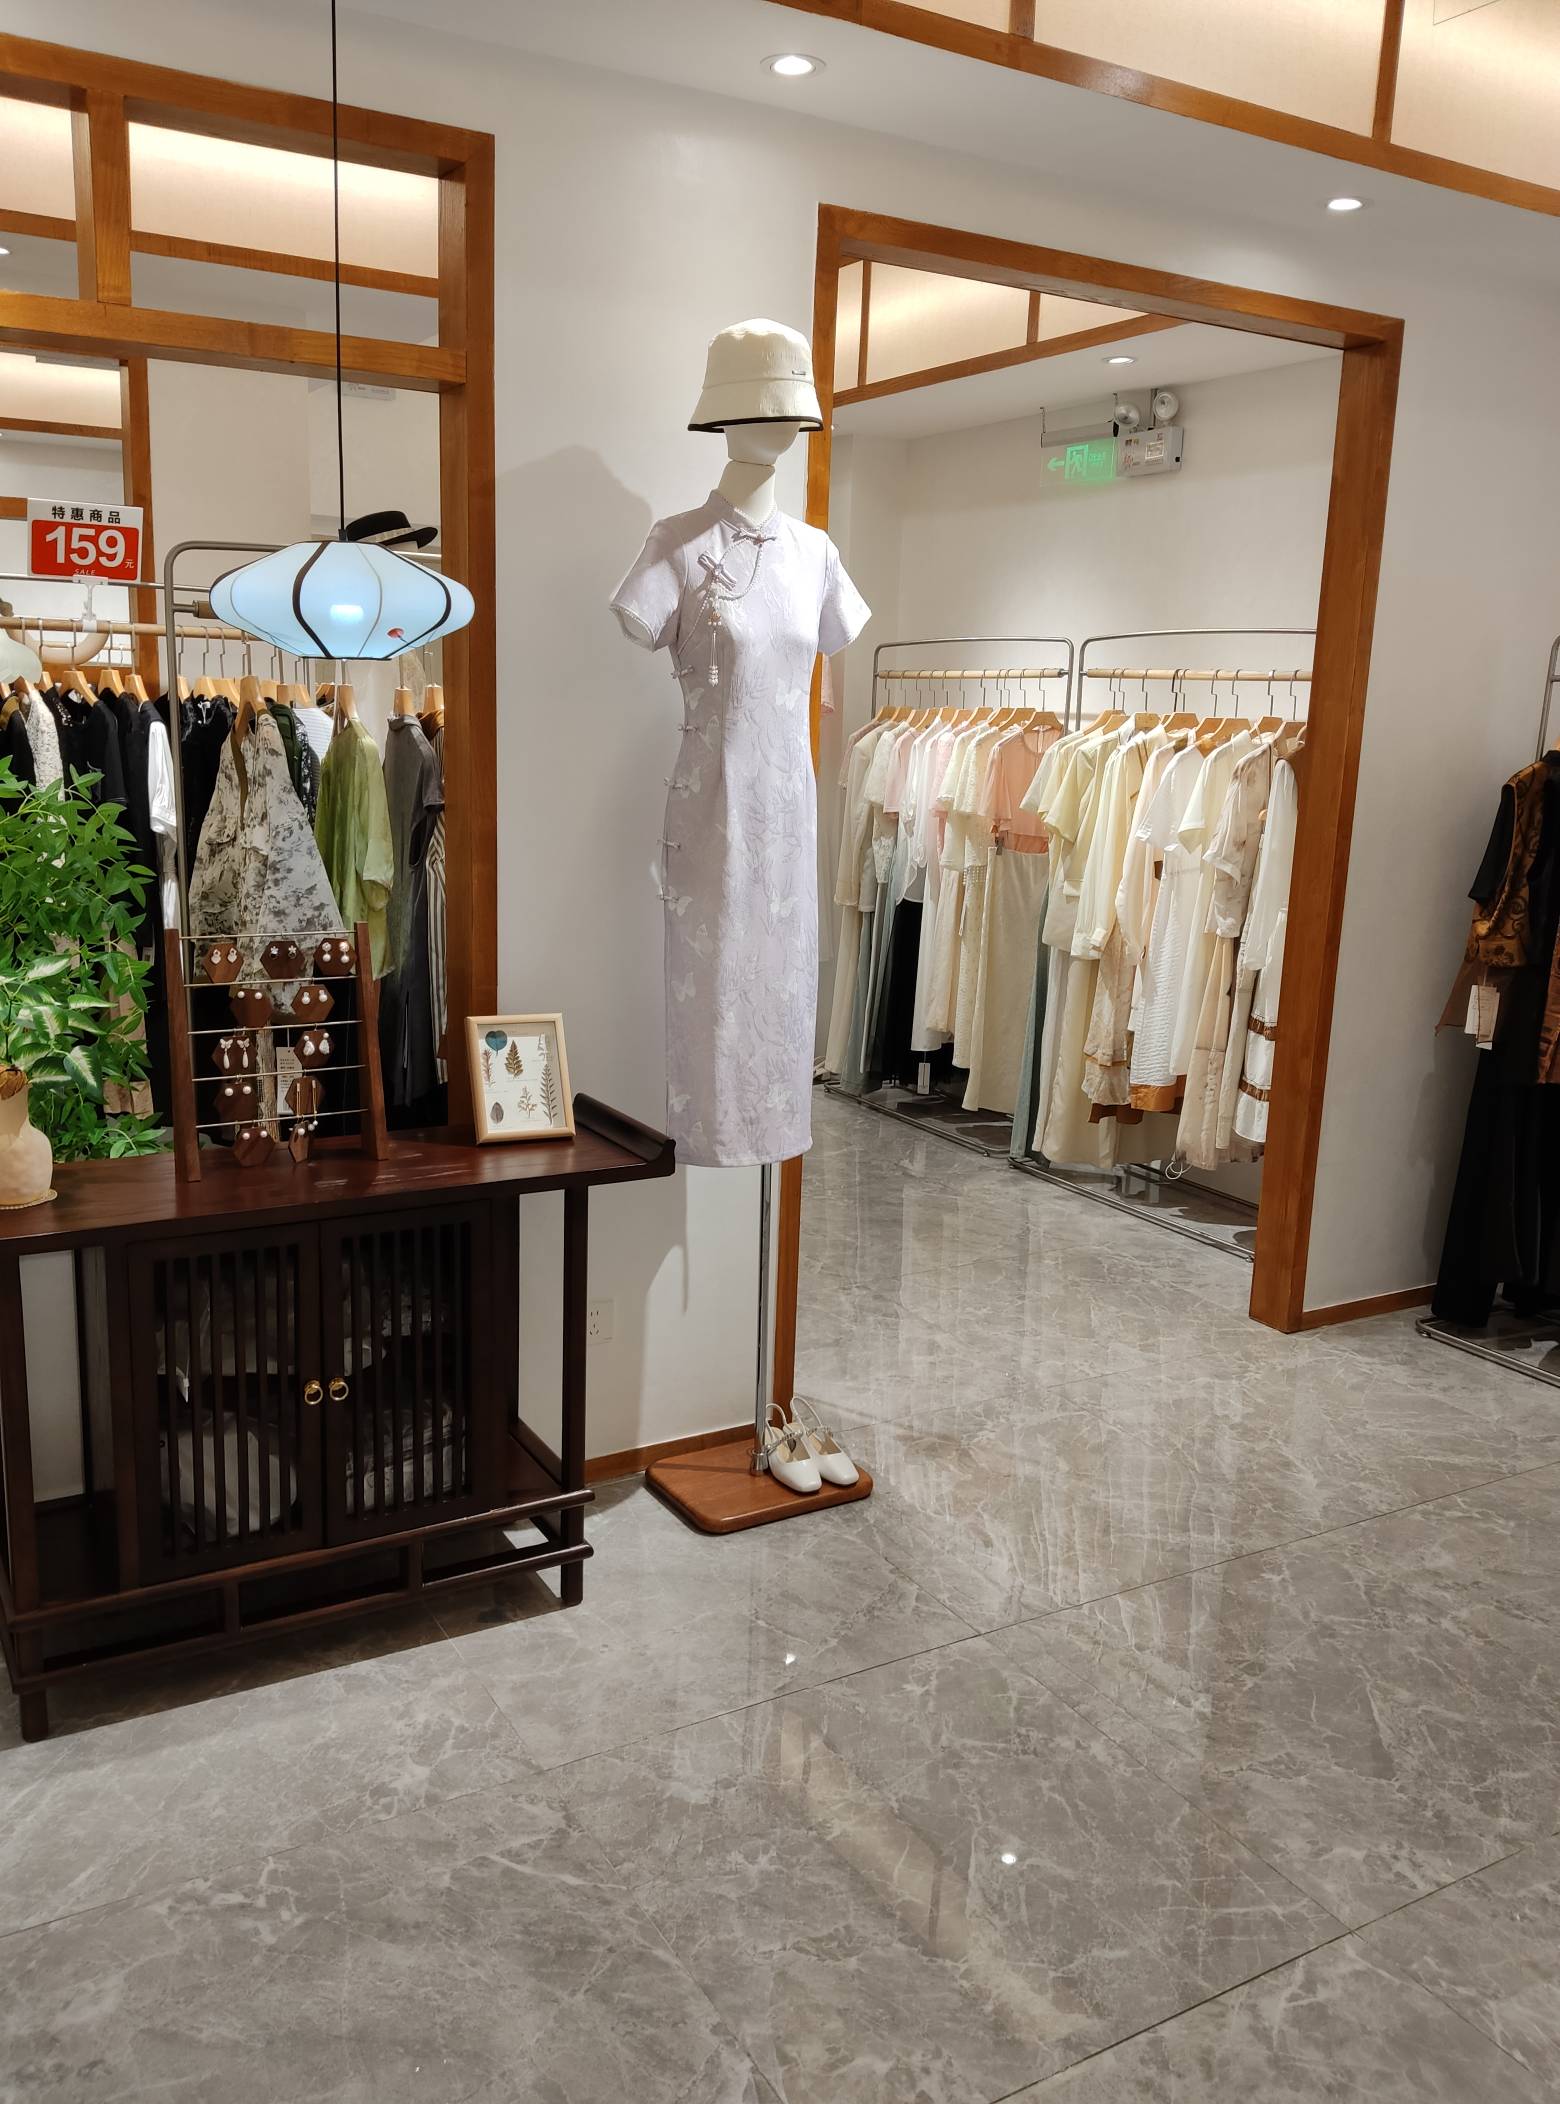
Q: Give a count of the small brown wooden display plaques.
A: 11